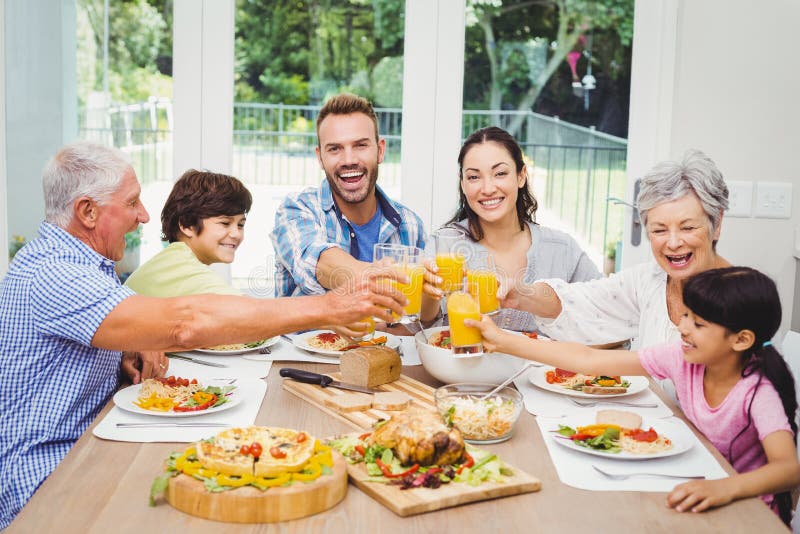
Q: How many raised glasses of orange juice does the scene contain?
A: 6